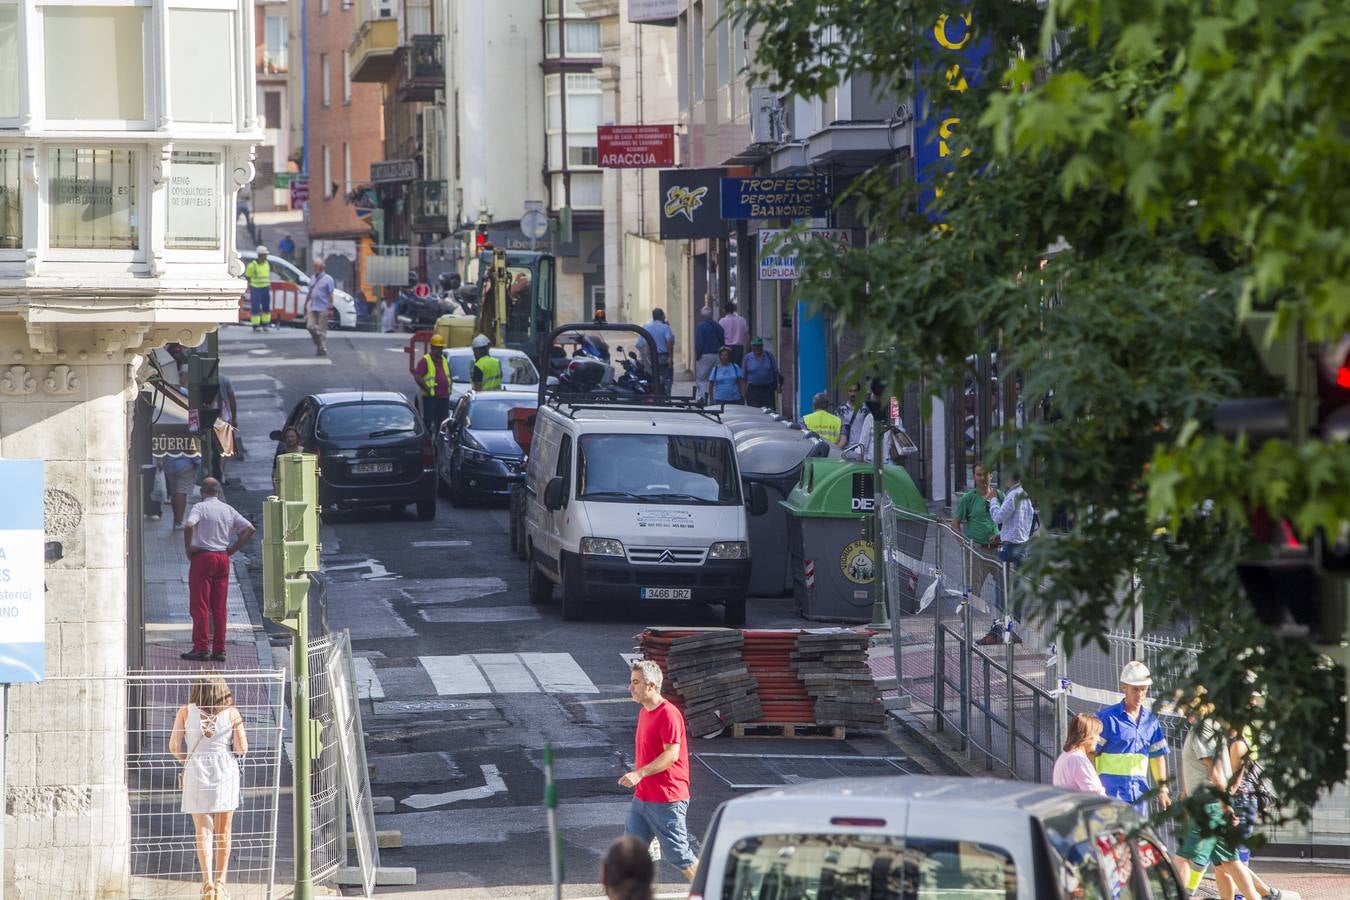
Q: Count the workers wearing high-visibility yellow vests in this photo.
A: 4